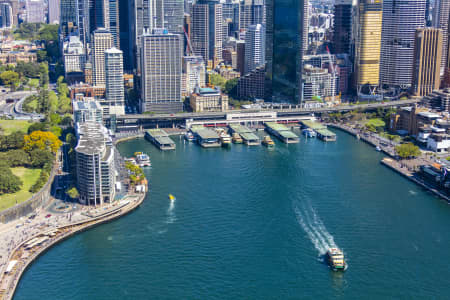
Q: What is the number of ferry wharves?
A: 5